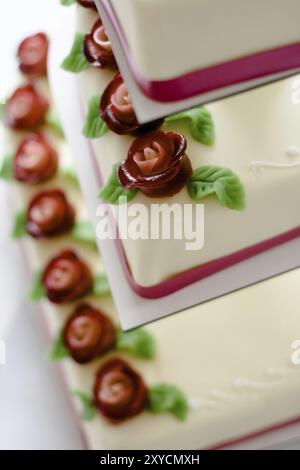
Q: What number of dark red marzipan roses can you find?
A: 11